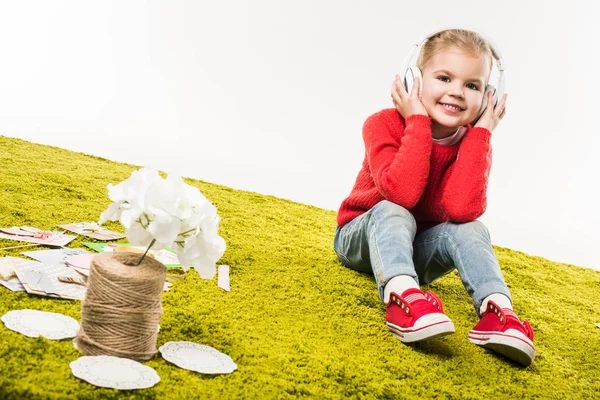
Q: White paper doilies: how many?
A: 3